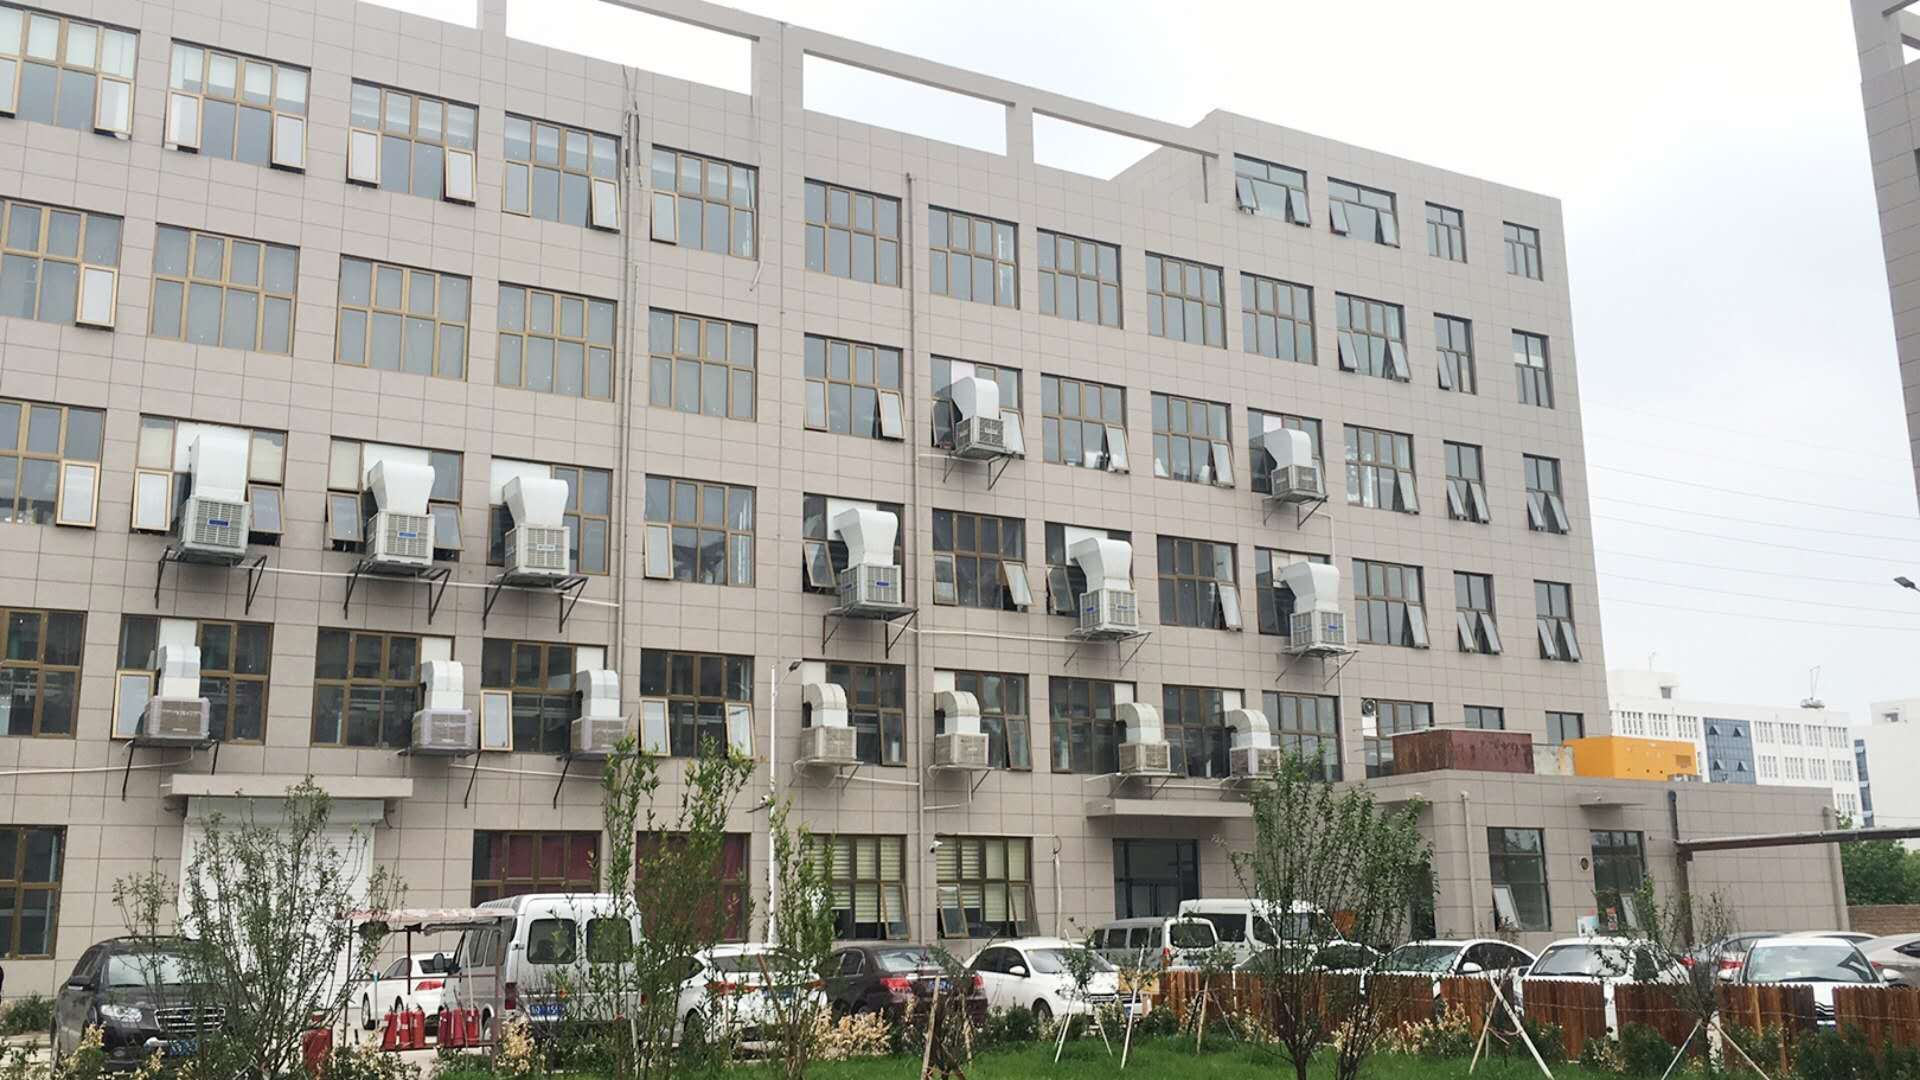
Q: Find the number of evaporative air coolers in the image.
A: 15